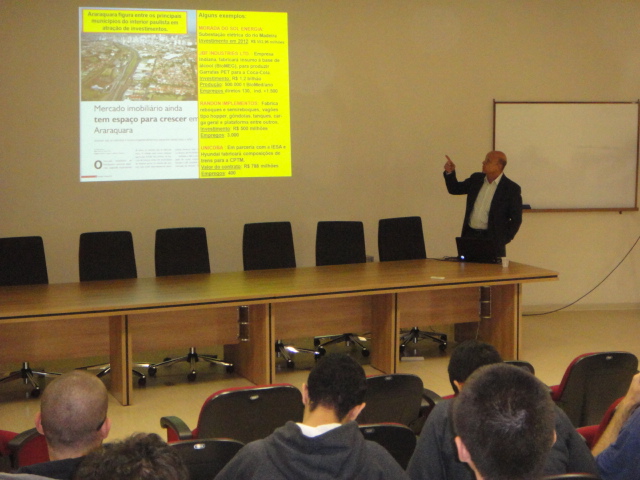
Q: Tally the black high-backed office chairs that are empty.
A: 6